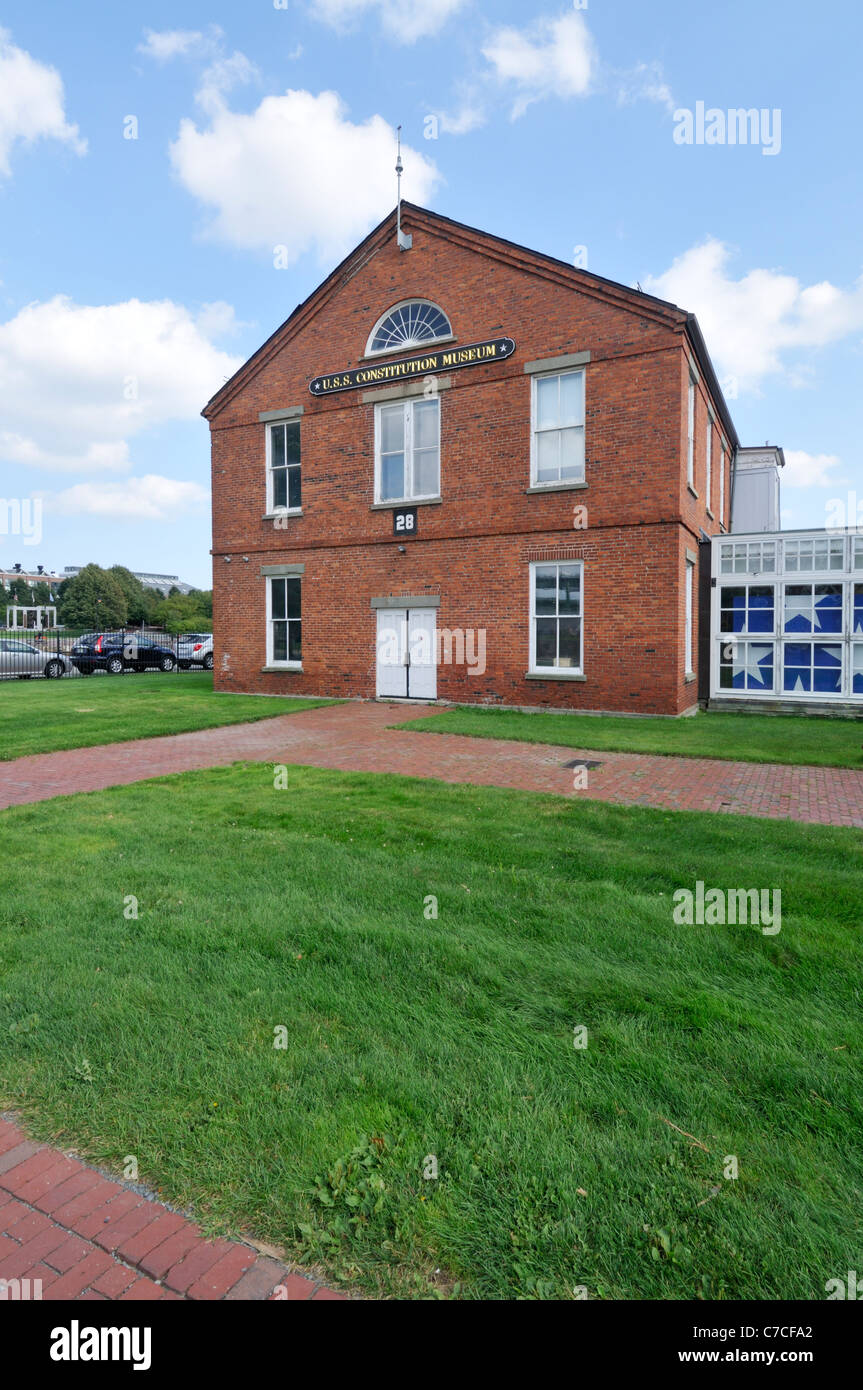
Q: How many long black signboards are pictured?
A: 1